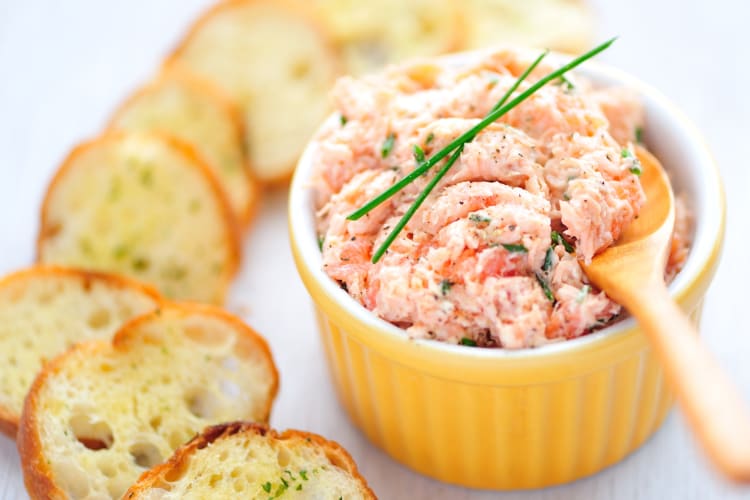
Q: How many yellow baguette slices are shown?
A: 8